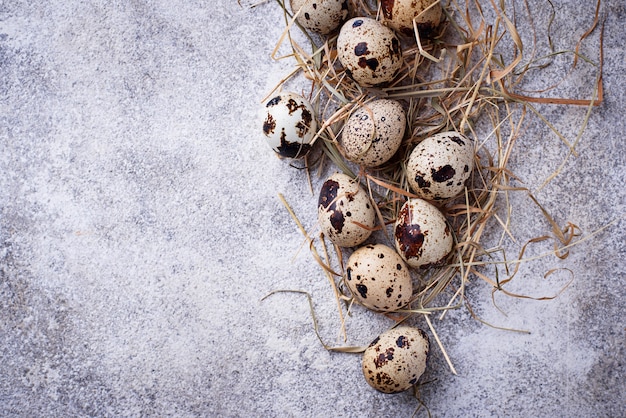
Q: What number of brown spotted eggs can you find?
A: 10